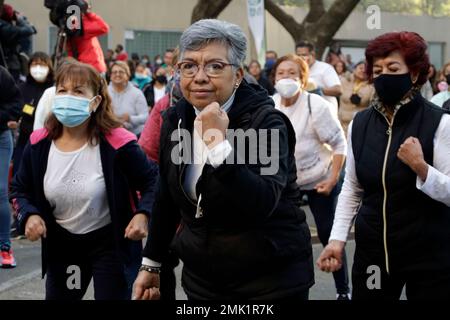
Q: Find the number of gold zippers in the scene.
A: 1